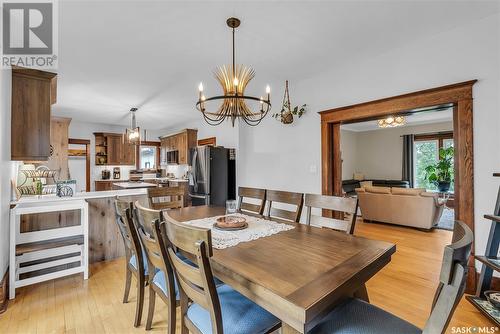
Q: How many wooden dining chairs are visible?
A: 8